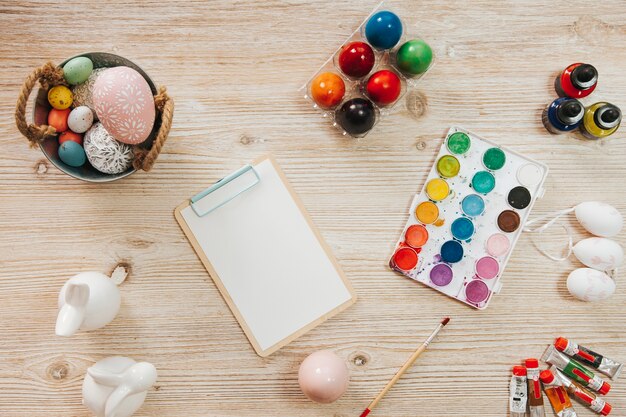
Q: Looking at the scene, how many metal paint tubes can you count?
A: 6